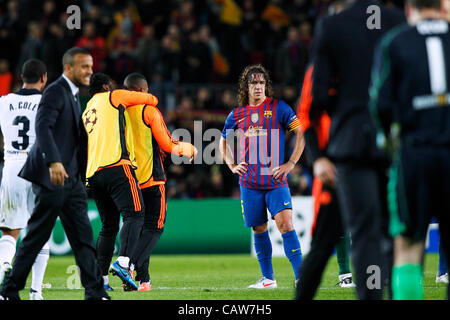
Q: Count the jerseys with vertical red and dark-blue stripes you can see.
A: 1